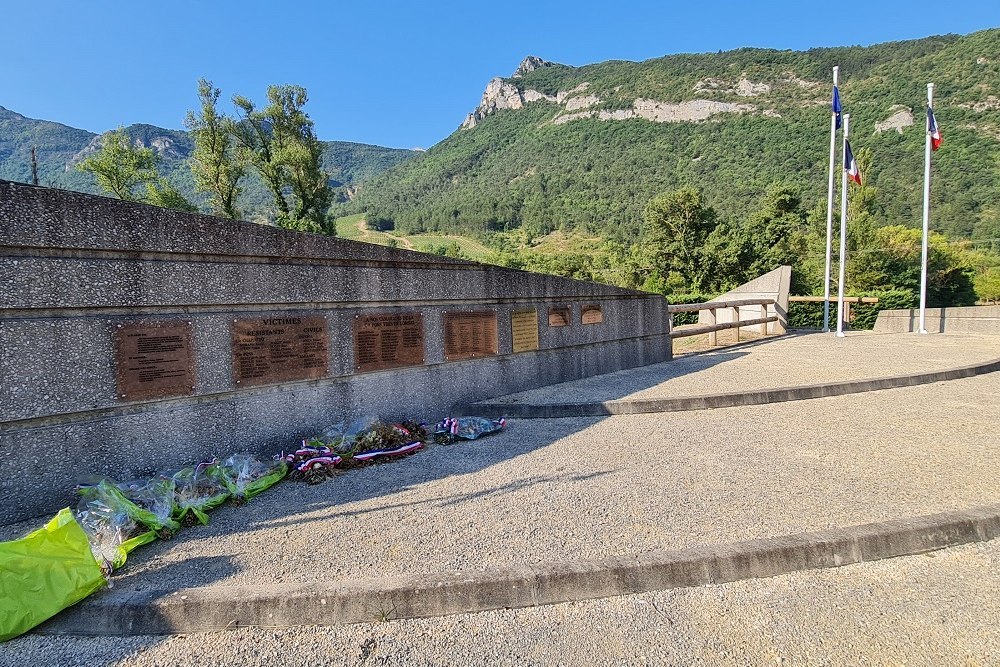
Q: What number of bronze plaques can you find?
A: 6